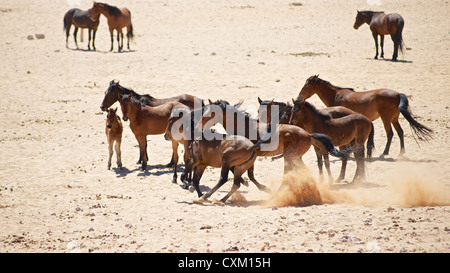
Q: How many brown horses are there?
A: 12